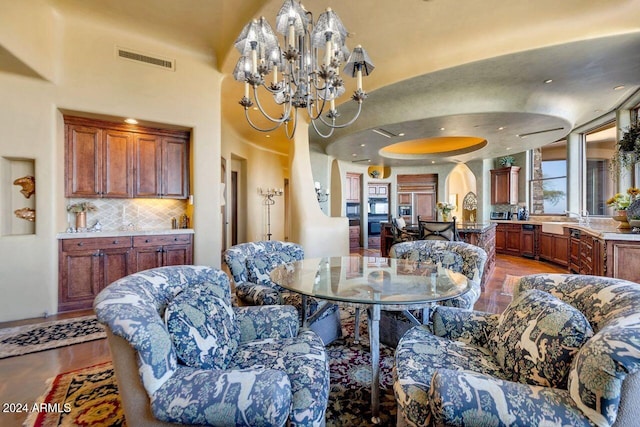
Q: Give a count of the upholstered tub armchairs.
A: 4